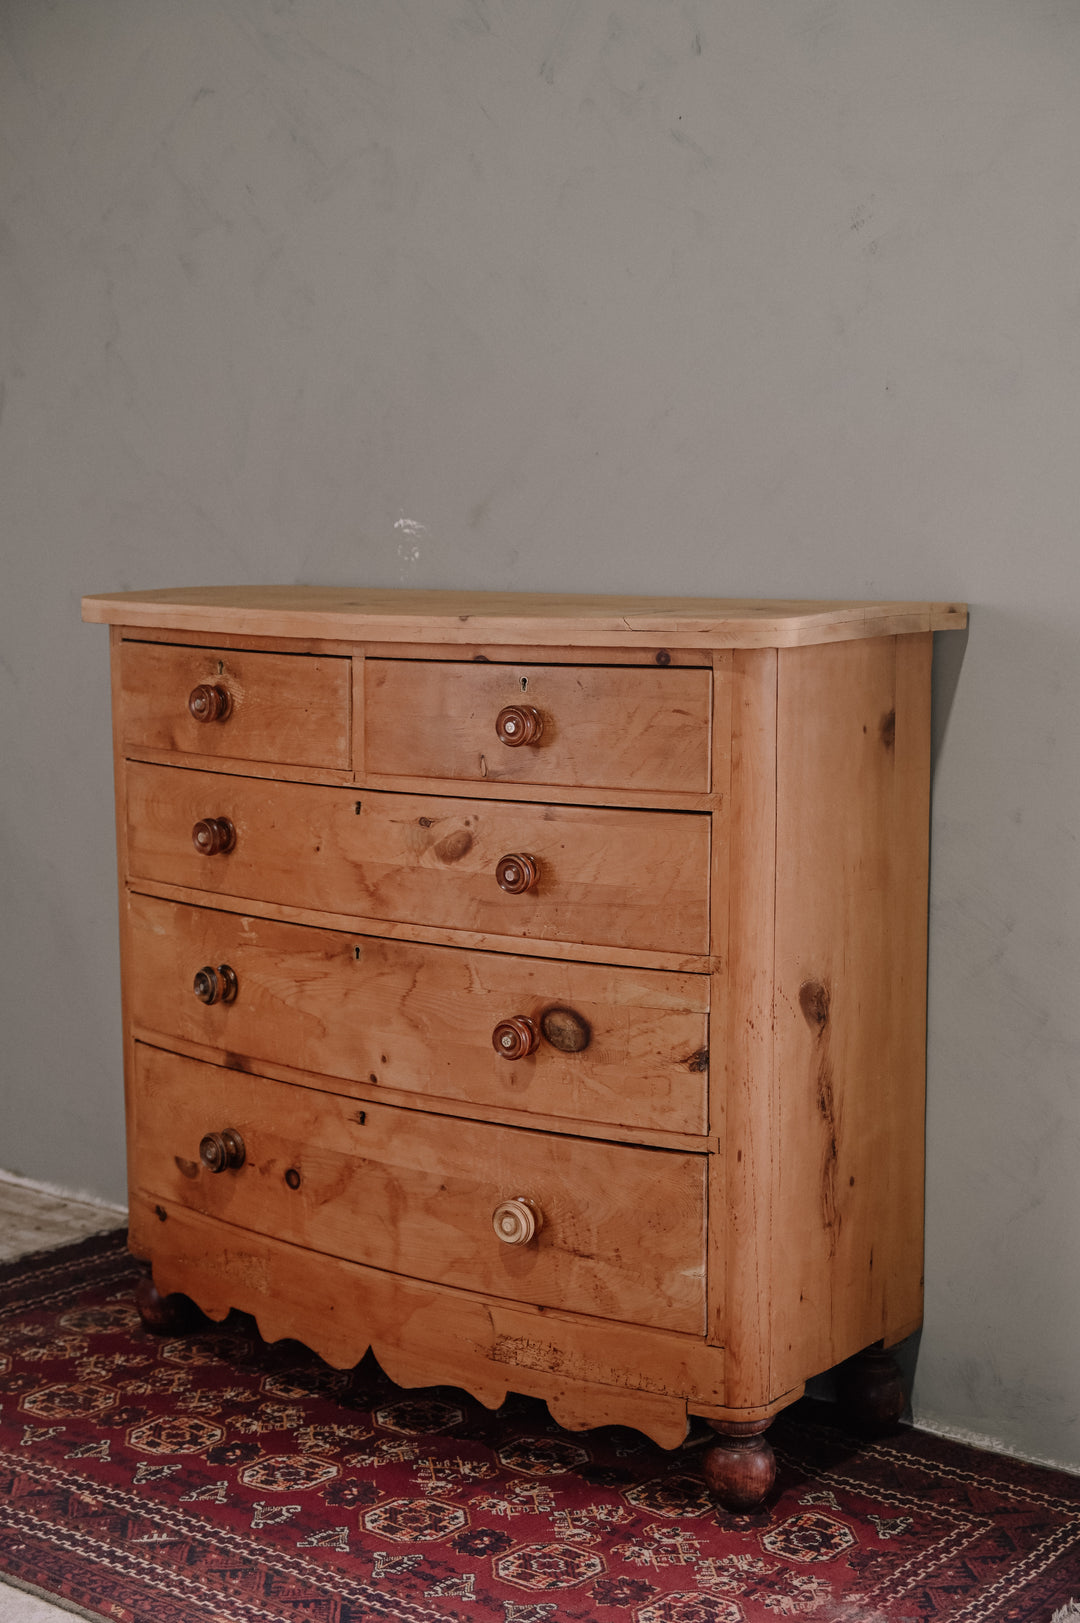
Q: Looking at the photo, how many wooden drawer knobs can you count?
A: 8